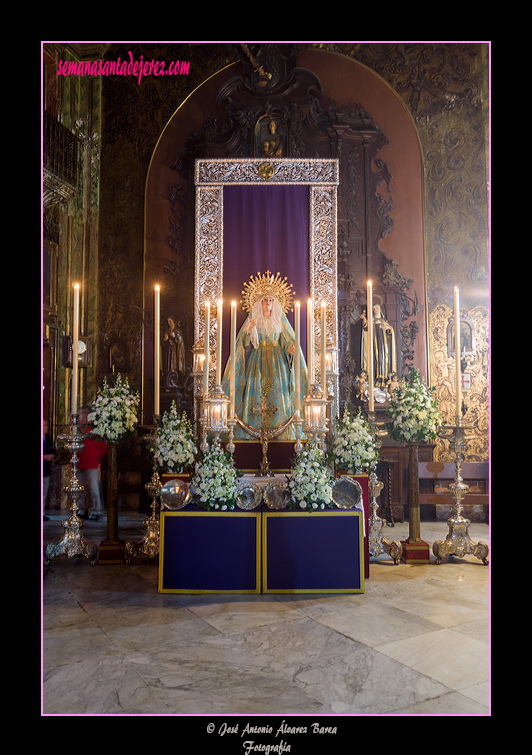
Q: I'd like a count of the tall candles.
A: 10